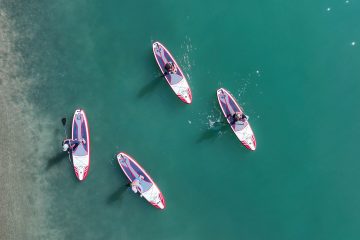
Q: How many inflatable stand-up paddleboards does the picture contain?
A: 4